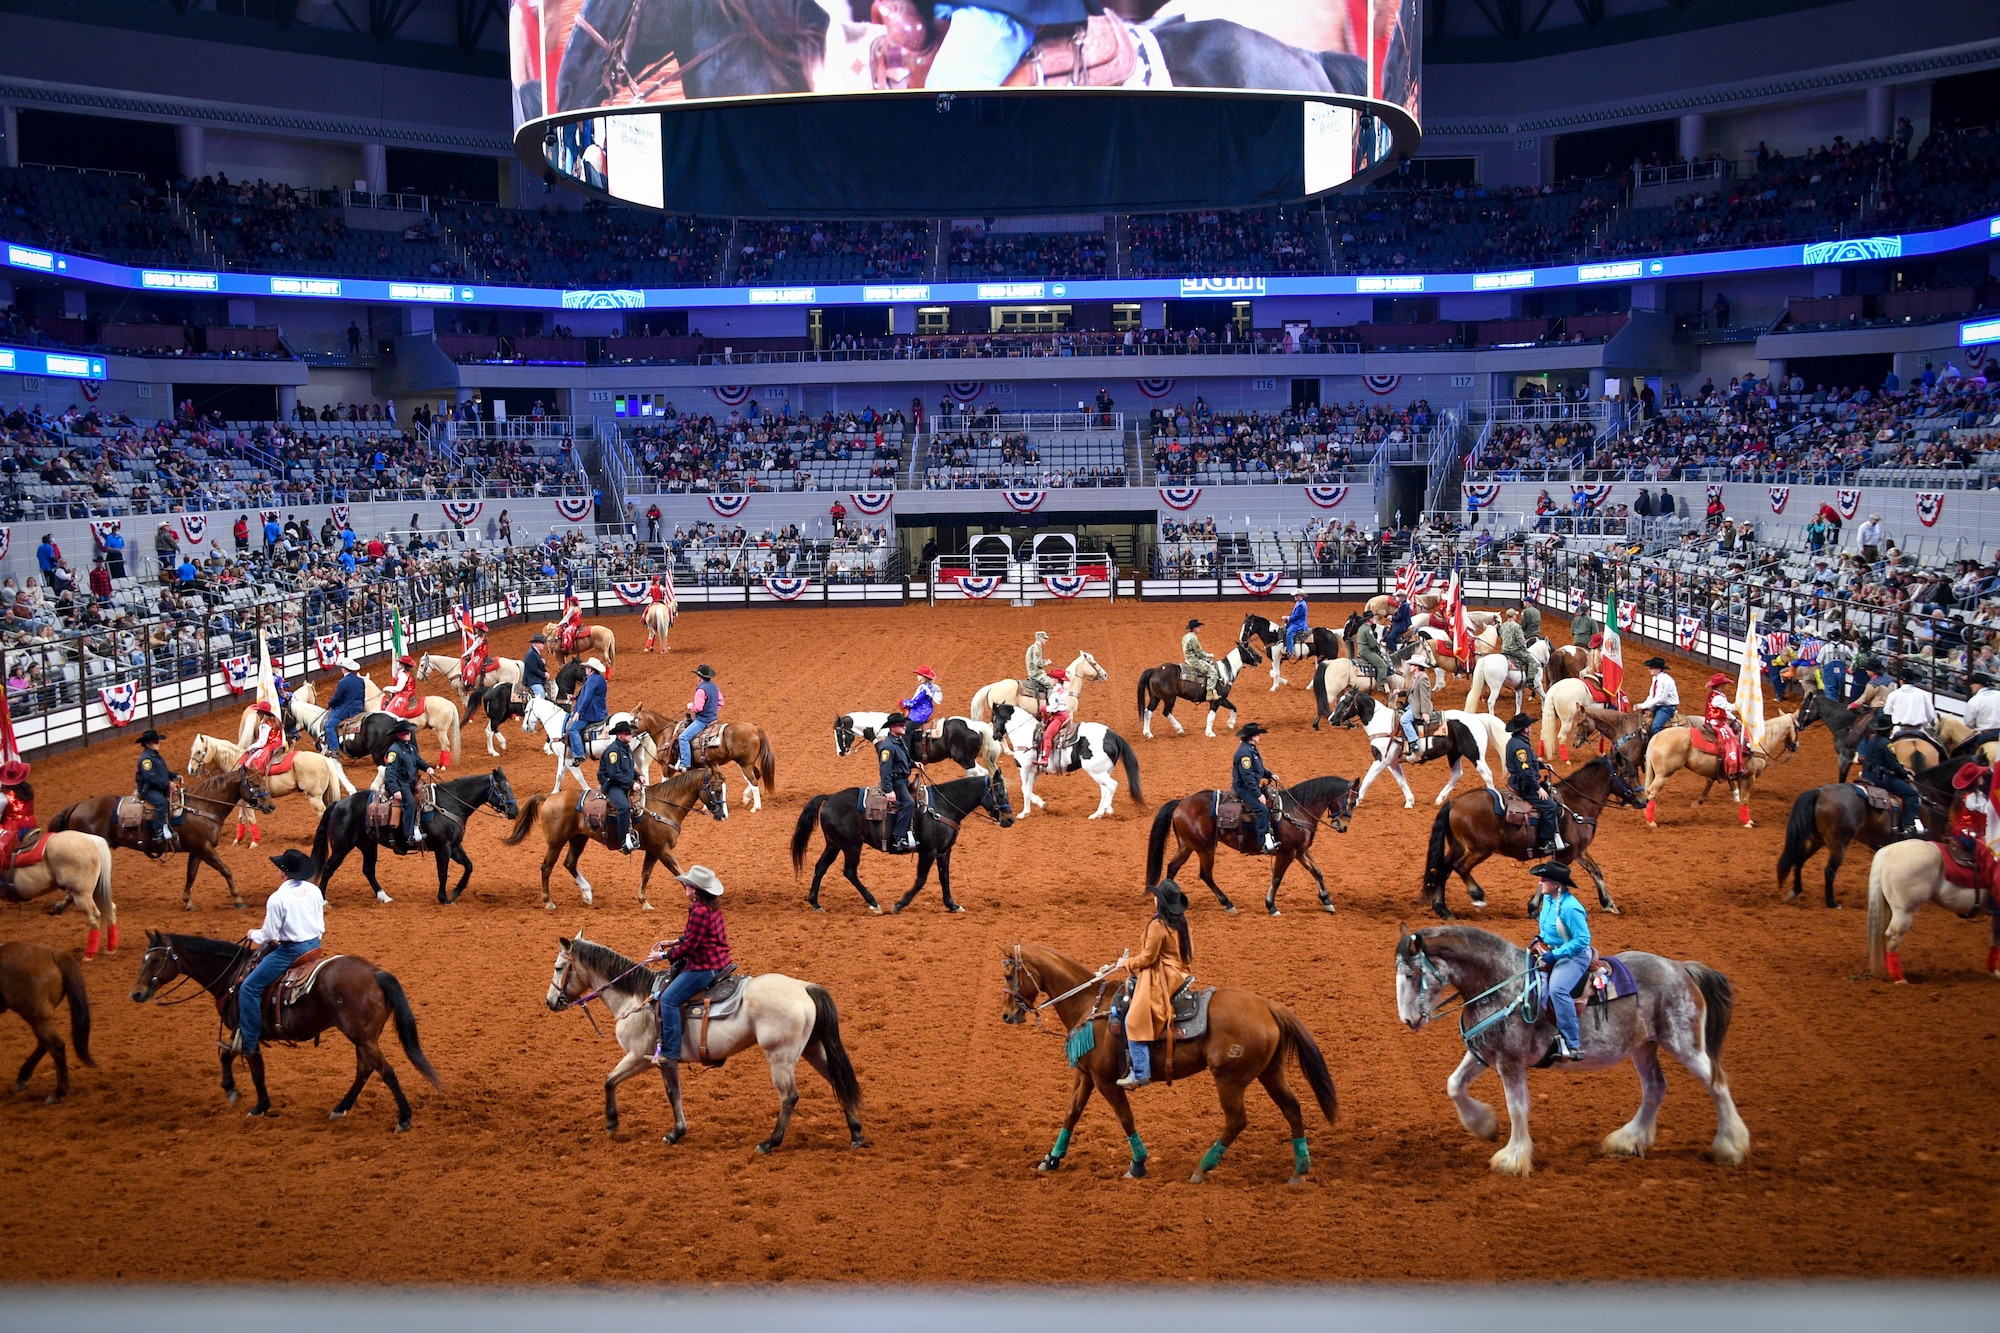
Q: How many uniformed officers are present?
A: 7